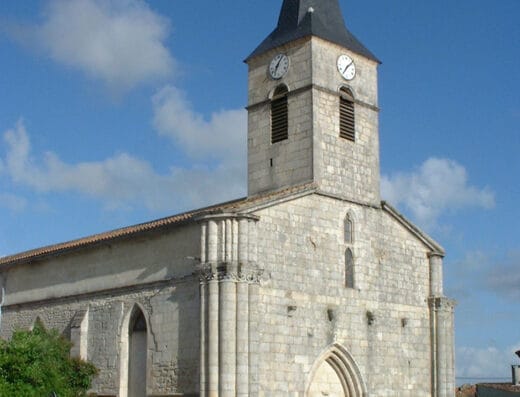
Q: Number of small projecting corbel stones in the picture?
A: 4